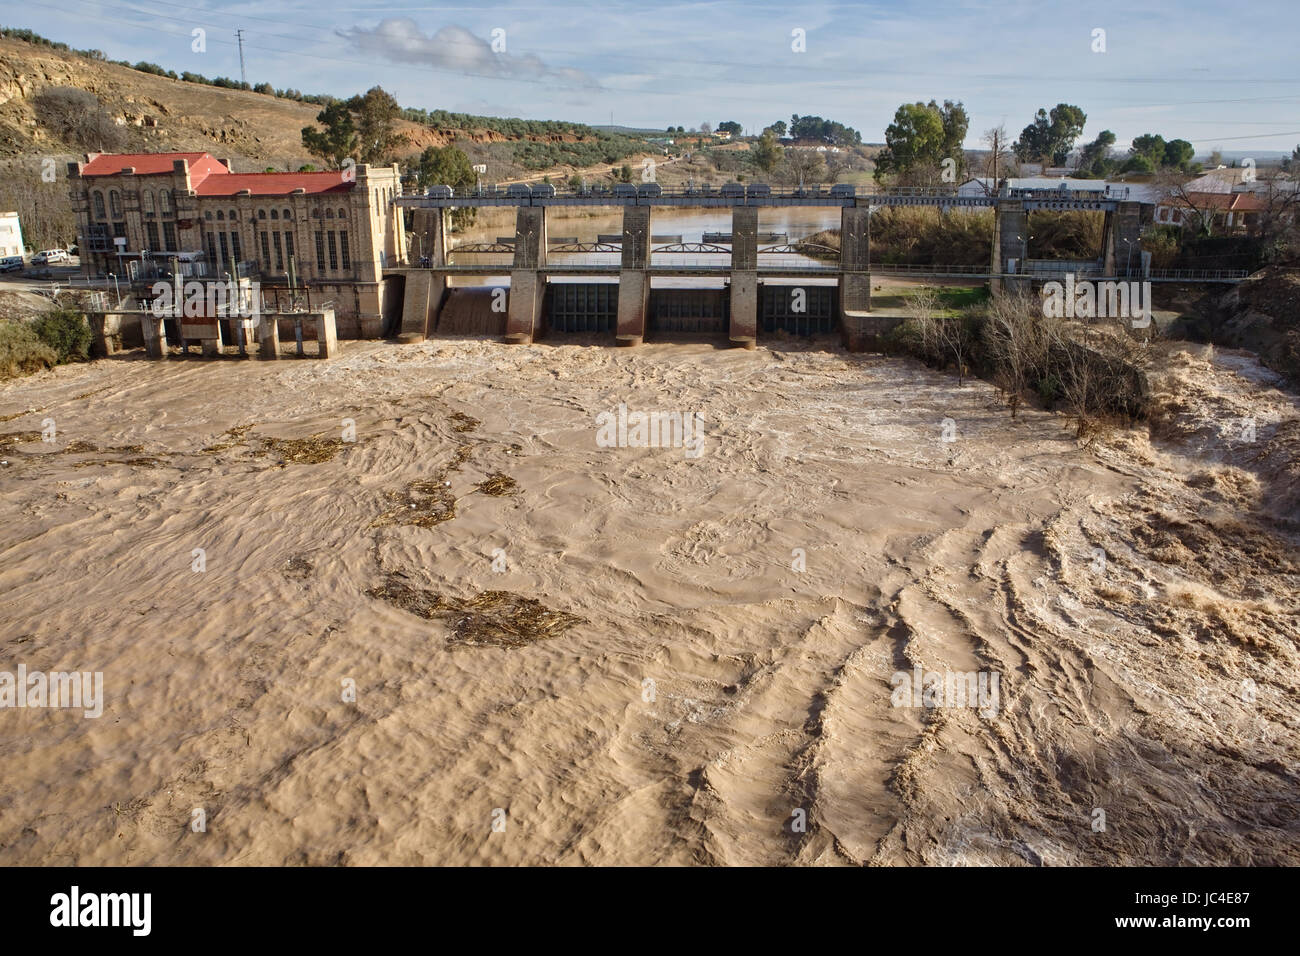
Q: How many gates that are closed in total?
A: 3